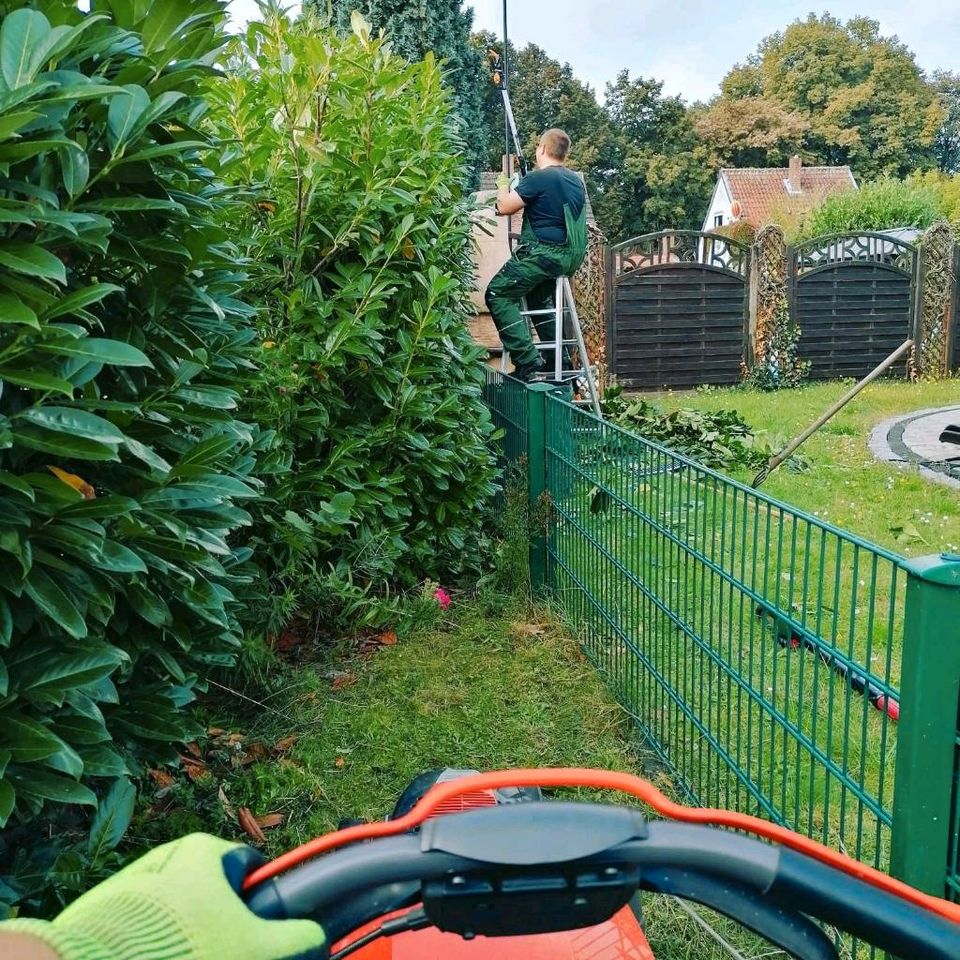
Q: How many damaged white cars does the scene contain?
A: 0